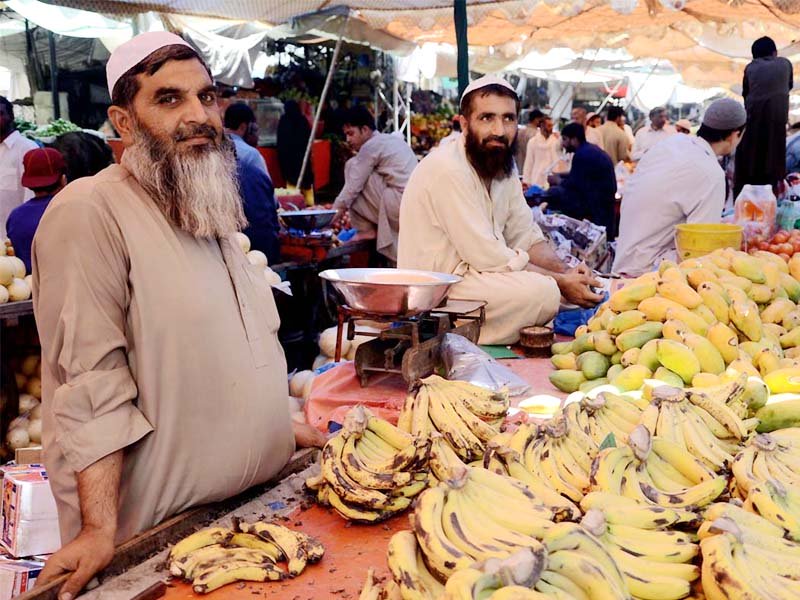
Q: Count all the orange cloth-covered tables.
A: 1